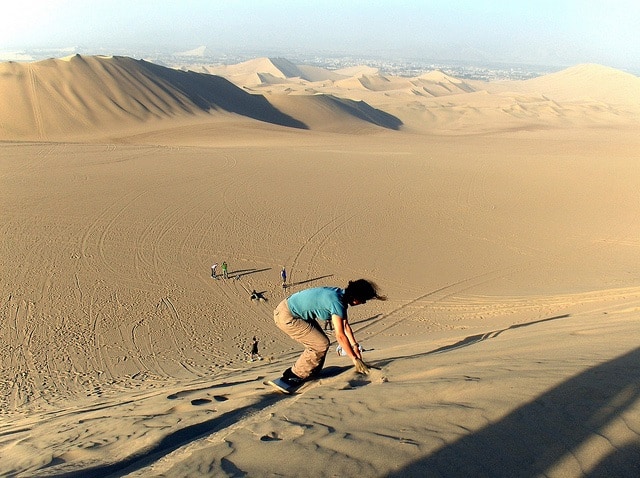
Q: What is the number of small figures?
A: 5